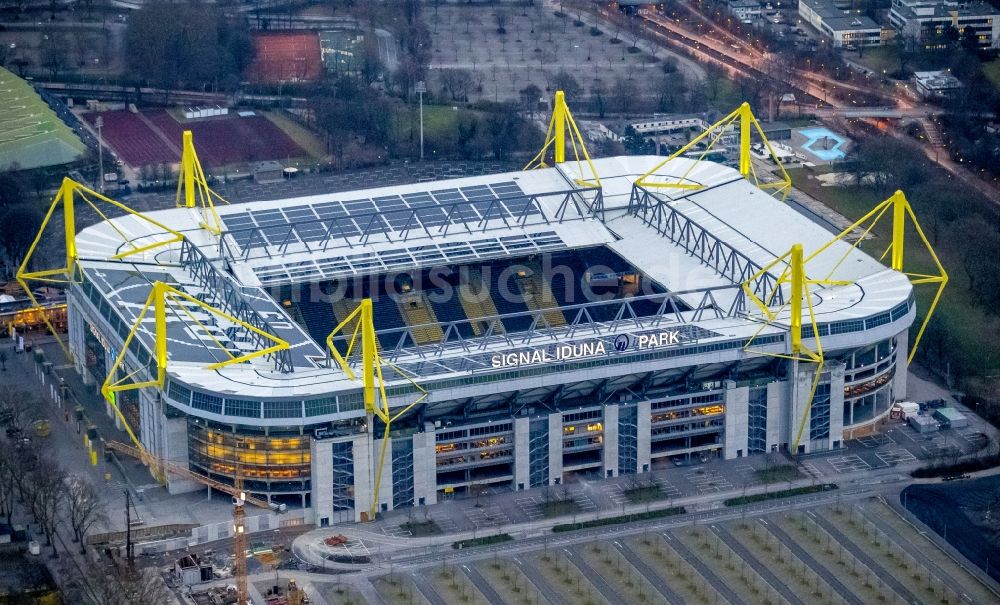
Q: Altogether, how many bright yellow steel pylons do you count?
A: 8